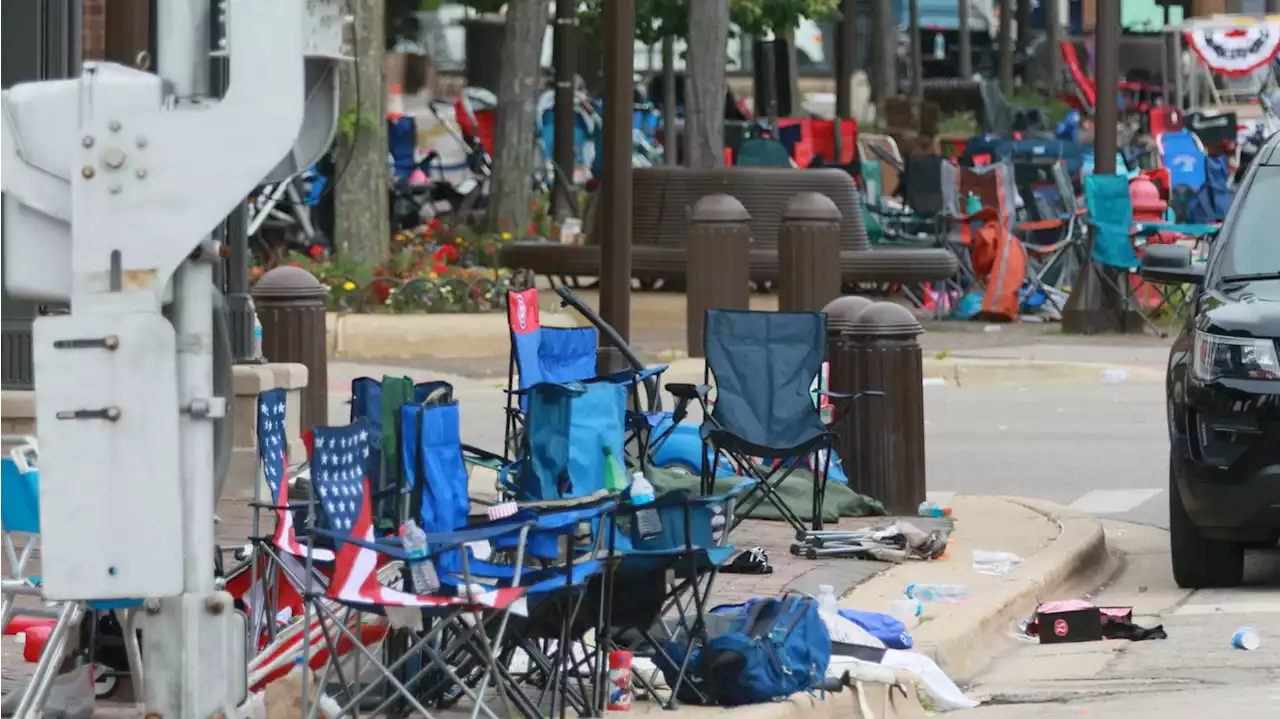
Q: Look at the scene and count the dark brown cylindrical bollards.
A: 5